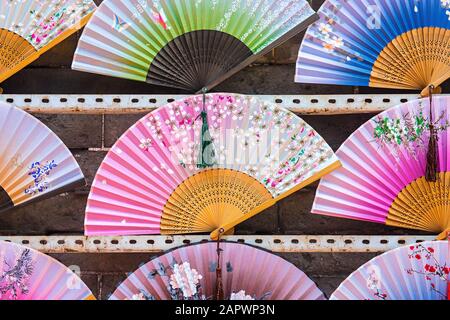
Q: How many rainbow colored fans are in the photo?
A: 0